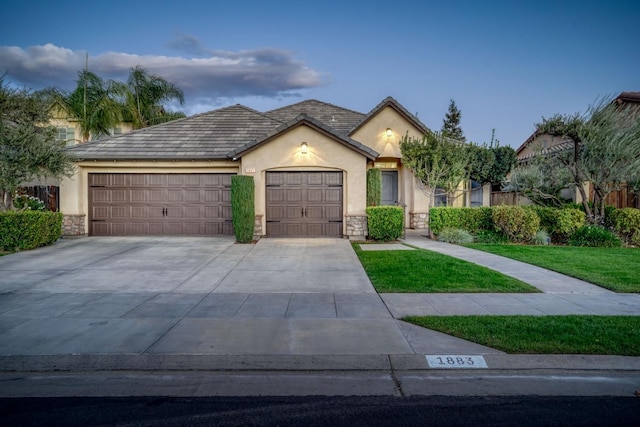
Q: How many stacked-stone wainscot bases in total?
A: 4